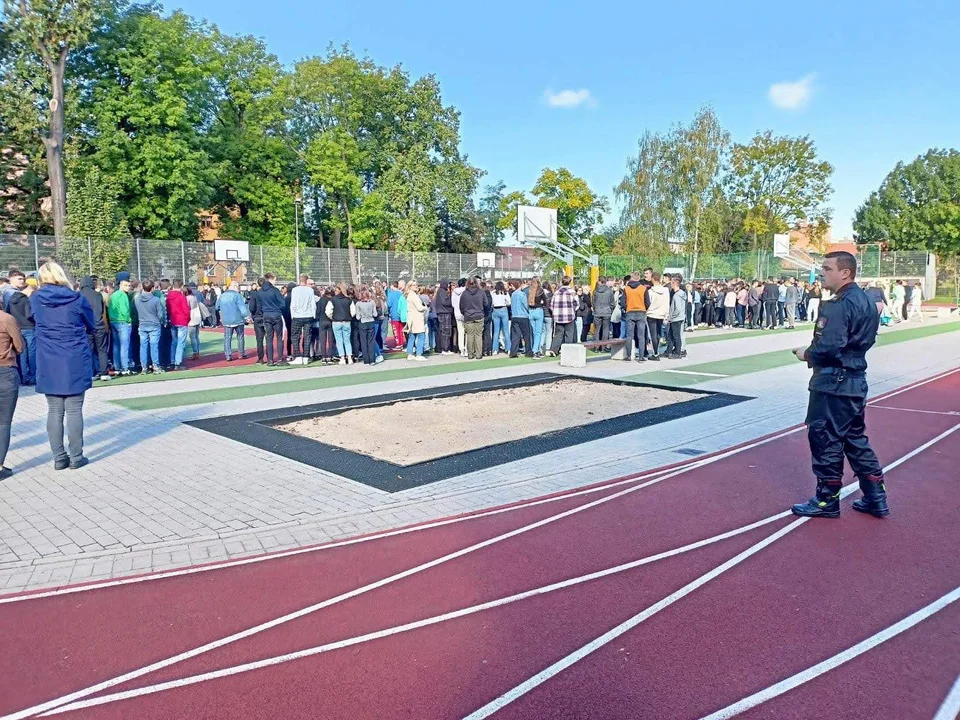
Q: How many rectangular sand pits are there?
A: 1